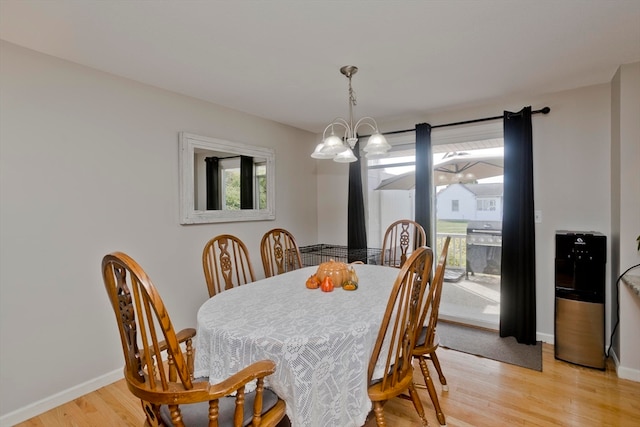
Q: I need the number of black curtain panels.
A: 3